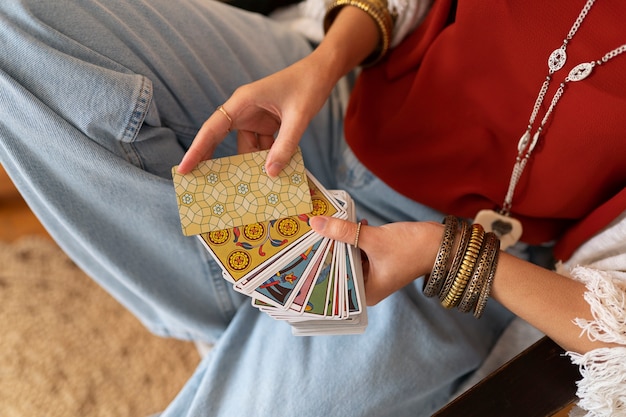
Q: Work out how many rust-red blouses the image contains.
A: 1